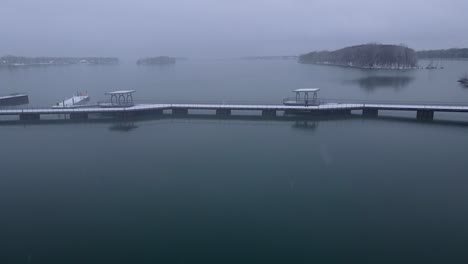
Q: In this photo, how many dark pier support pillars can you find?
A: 7